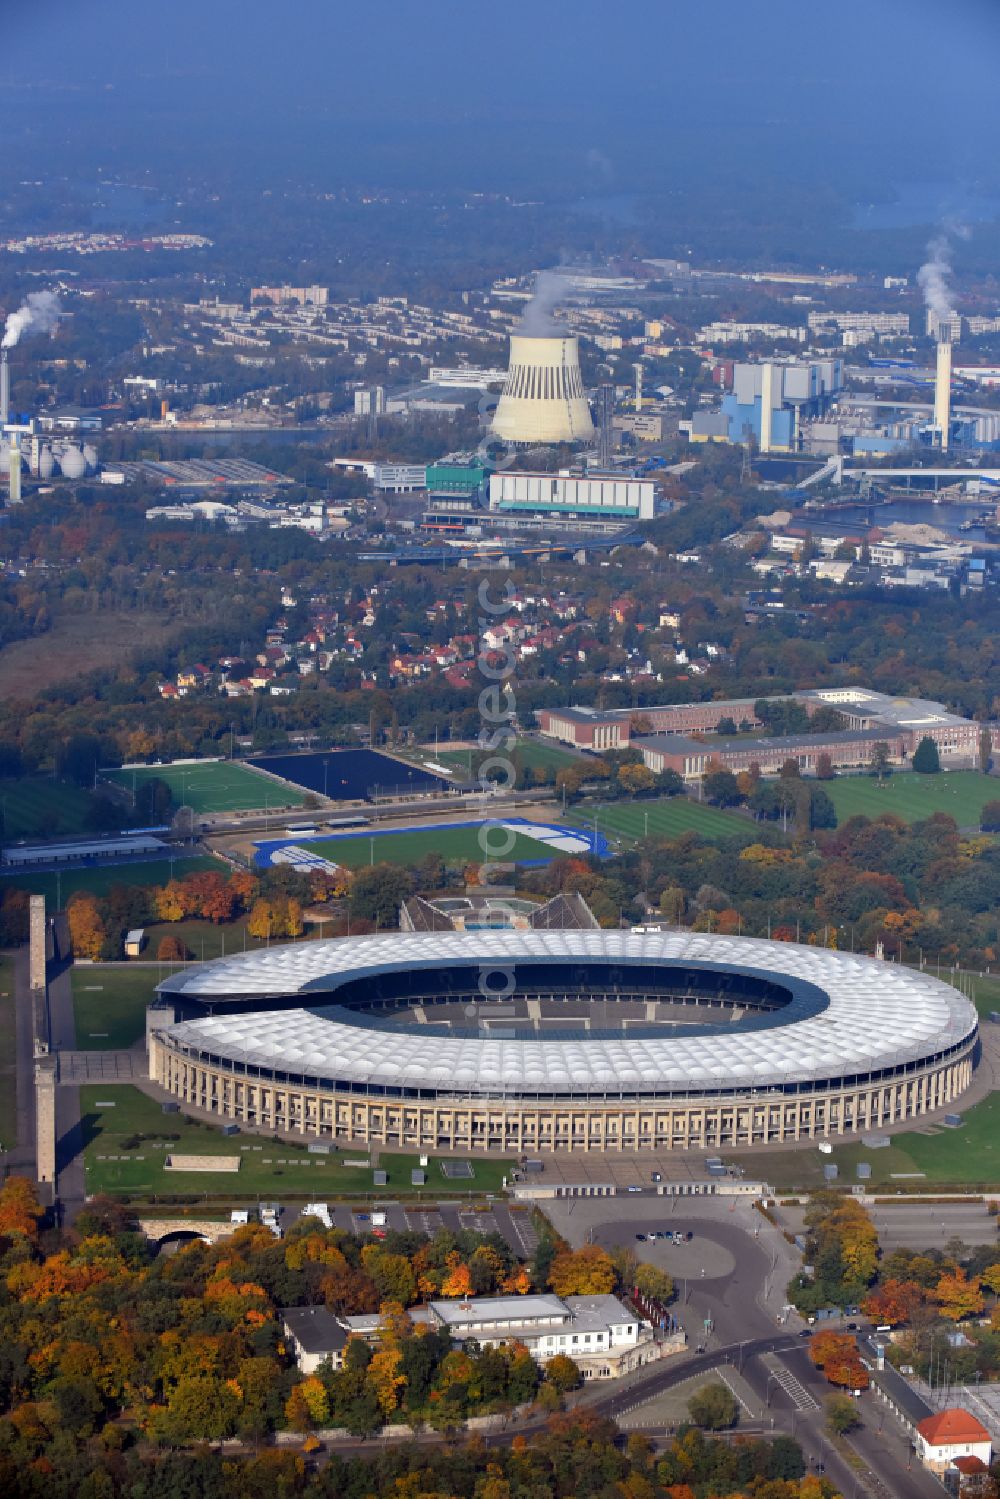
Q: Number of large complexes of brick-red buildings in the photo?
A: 1